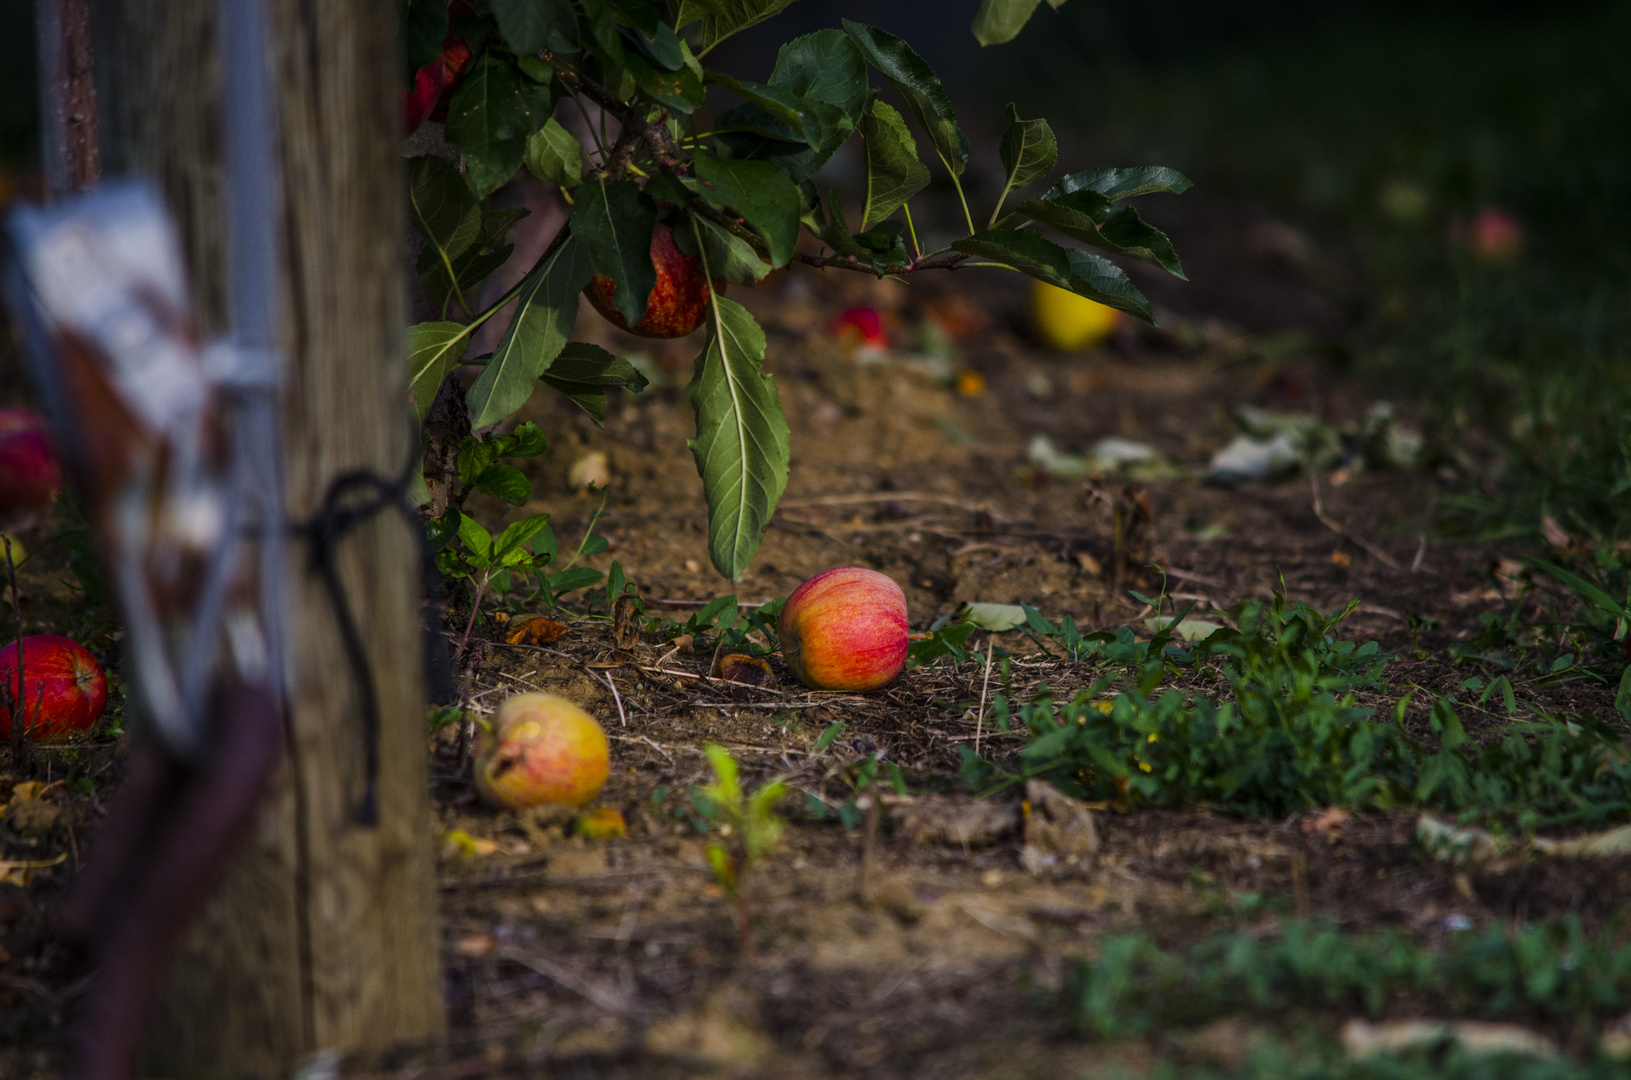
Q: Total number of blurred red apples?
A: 3